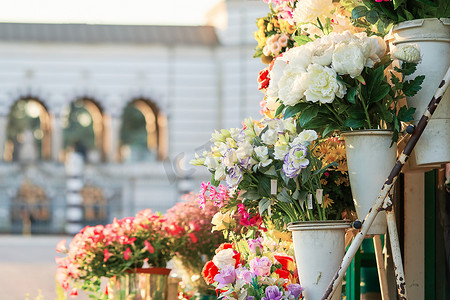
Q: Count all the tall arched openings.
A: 3